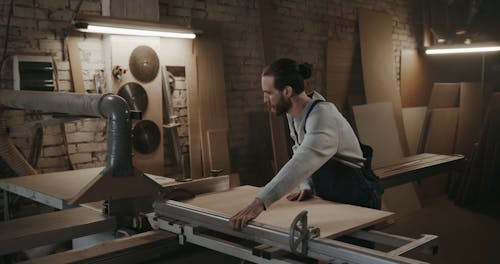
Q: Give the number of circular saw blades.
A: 3